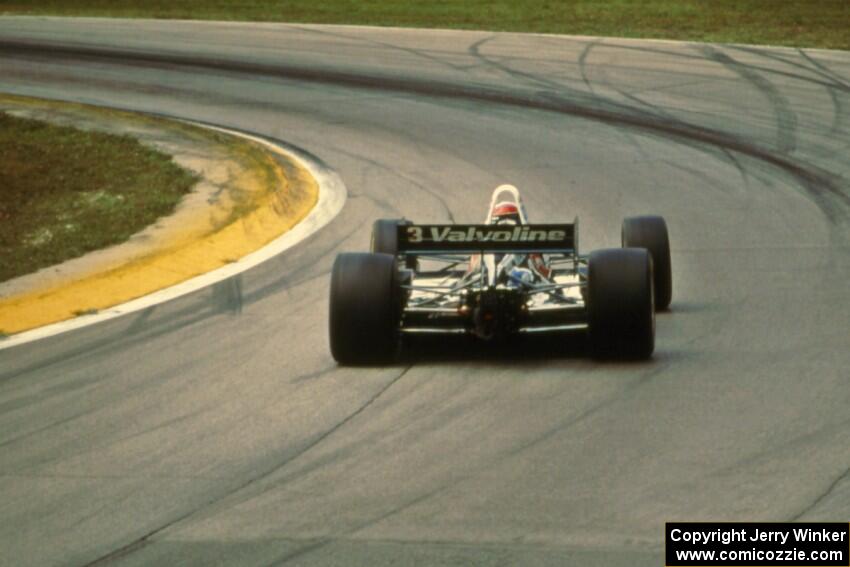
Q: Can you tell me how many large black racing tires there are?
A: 4